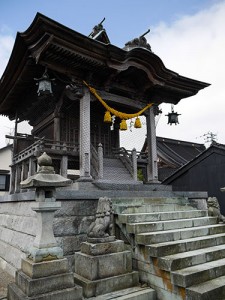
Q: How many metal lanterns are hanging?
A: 2